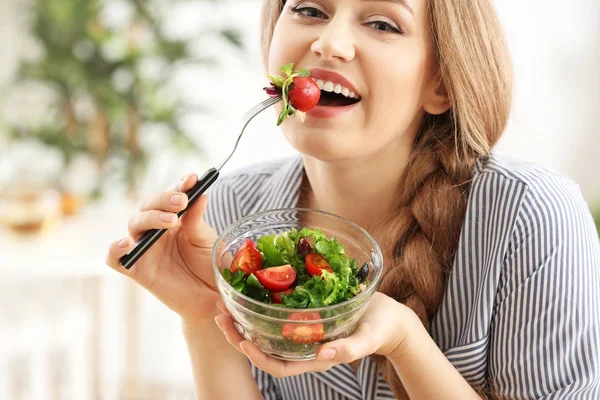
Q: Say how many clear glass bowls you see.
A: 1